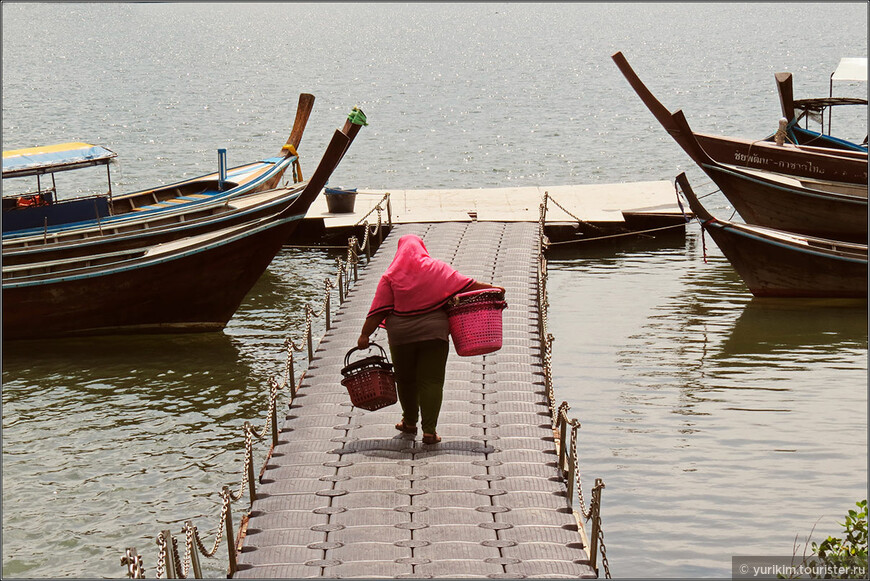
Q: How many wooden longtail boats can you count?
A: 7